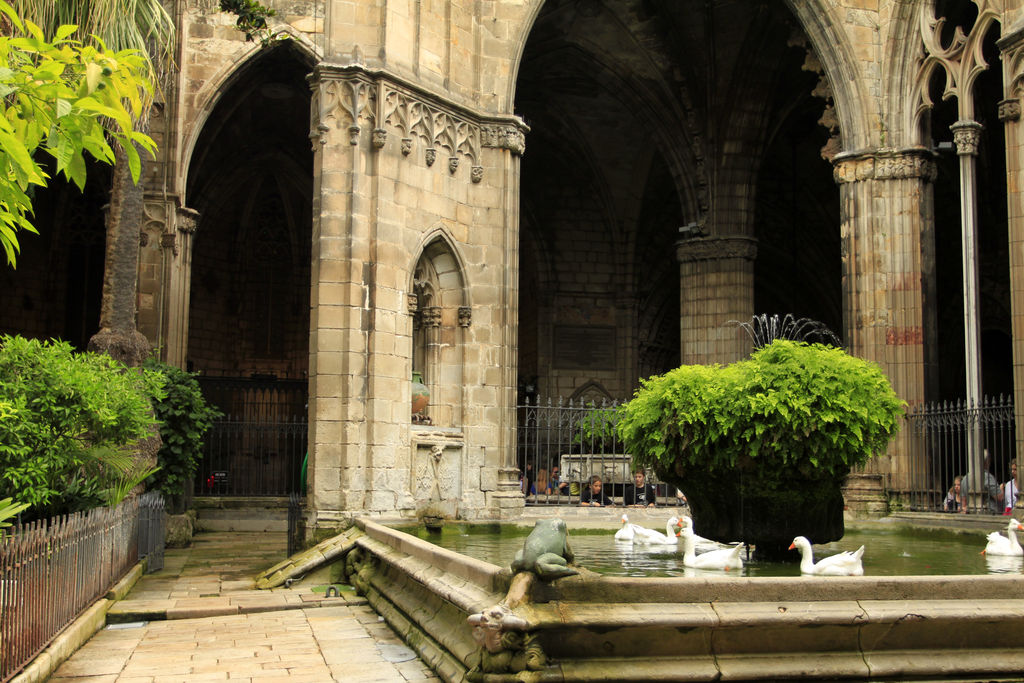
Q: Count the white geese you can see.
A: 6